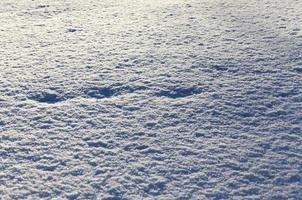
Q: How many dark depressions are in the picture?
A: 3